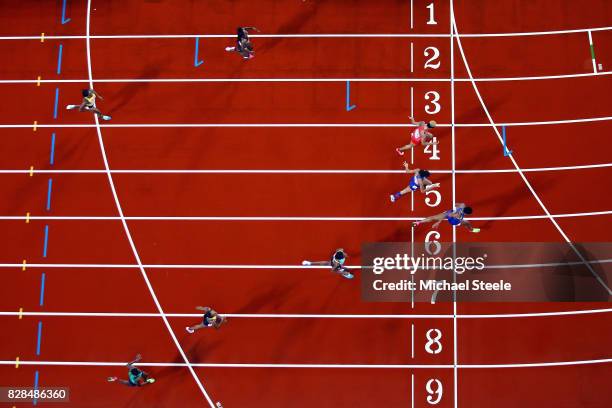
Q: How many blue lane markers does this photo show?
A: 12